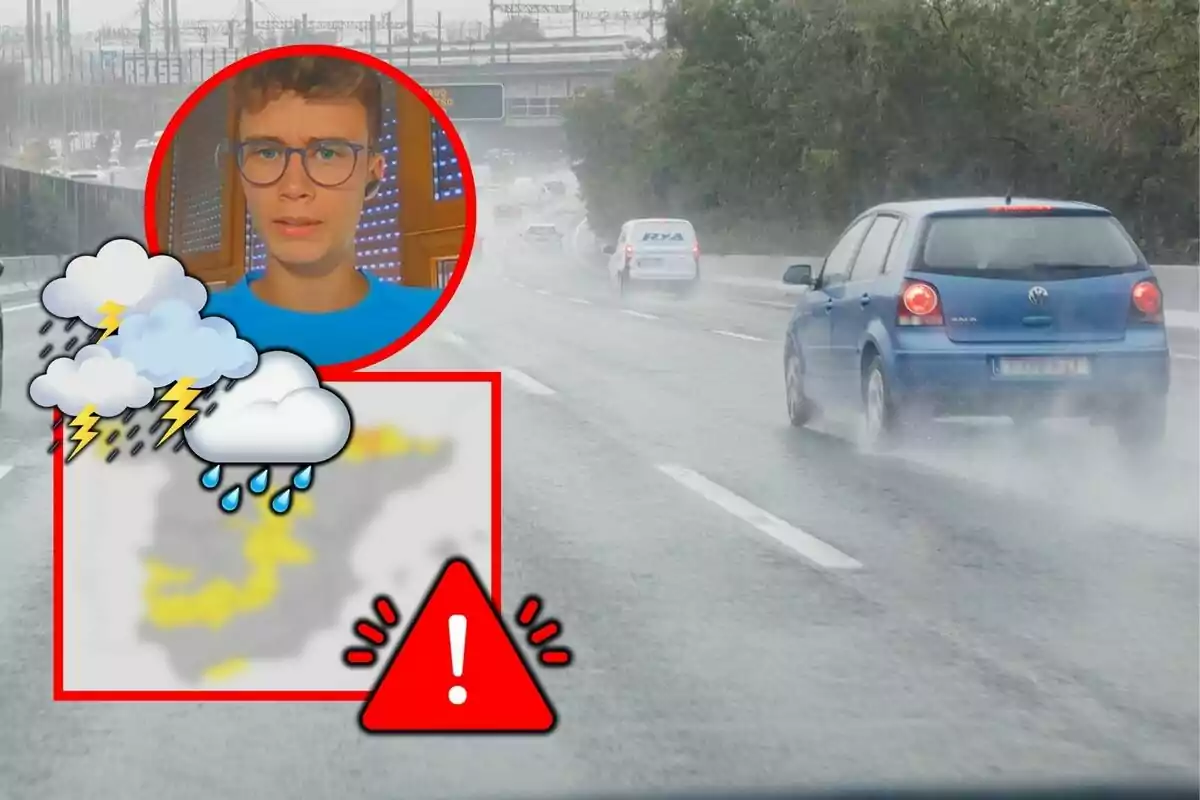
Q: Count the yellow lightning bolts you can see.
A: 3